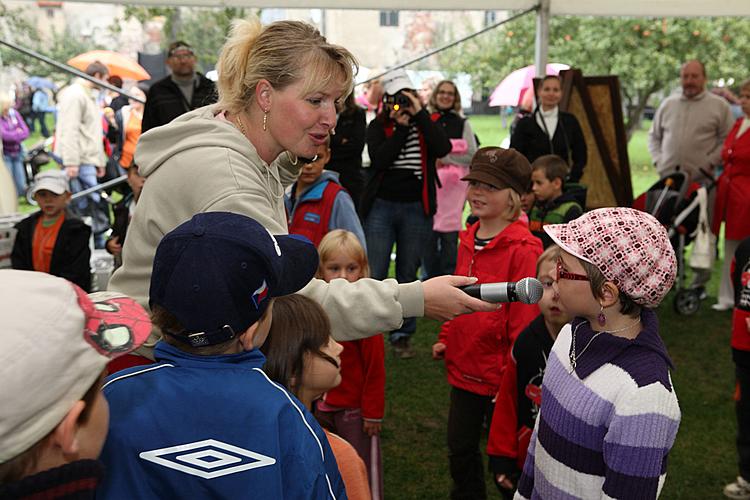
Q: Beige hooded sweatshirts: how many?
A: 1